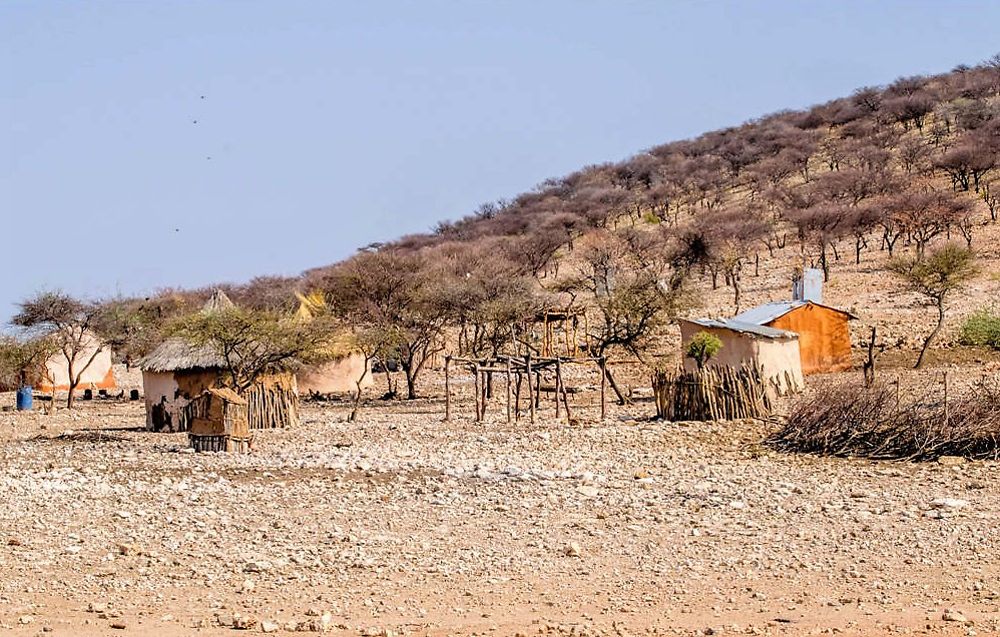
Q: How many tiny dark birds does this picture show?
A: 4